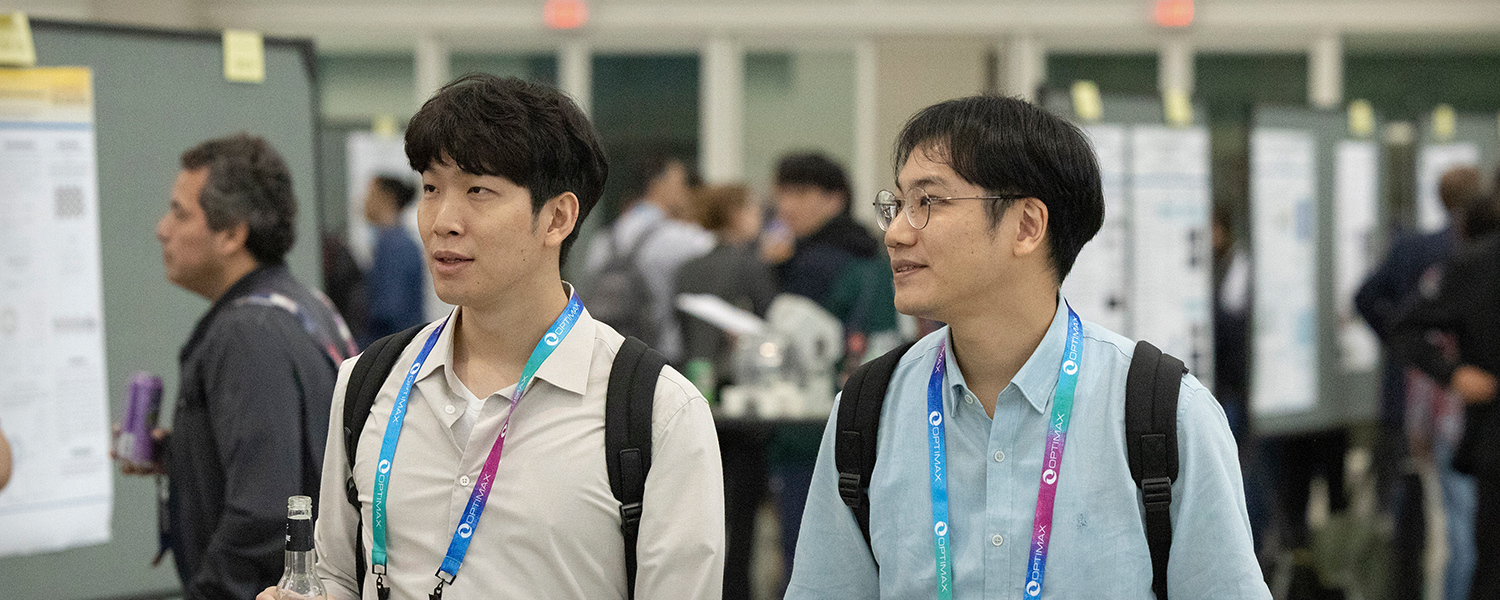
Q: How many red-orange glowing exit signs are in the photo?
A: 2